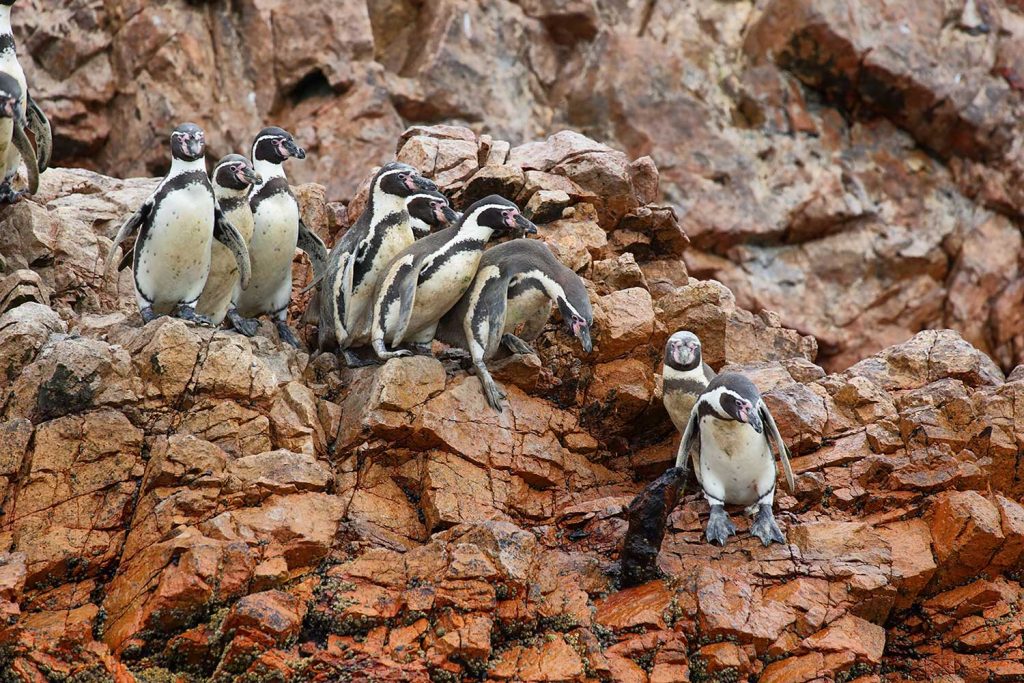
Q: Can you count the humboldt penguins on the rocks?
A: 11